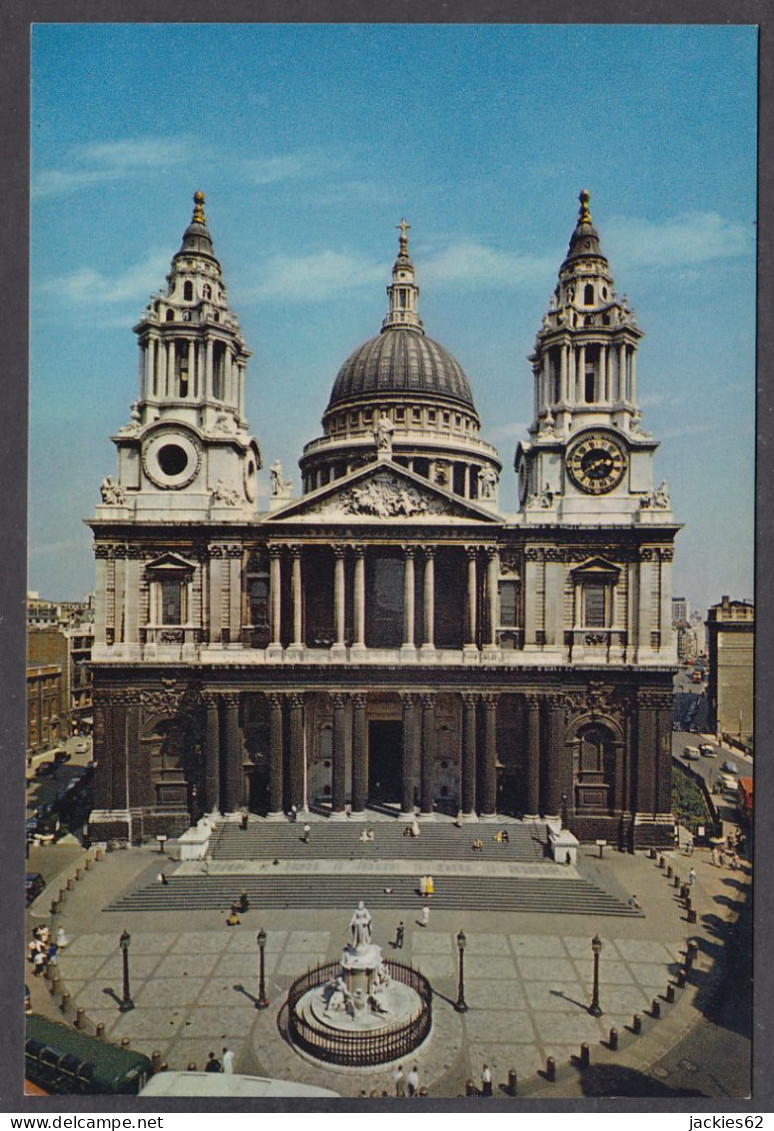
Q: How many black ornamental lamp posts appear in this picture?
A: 4